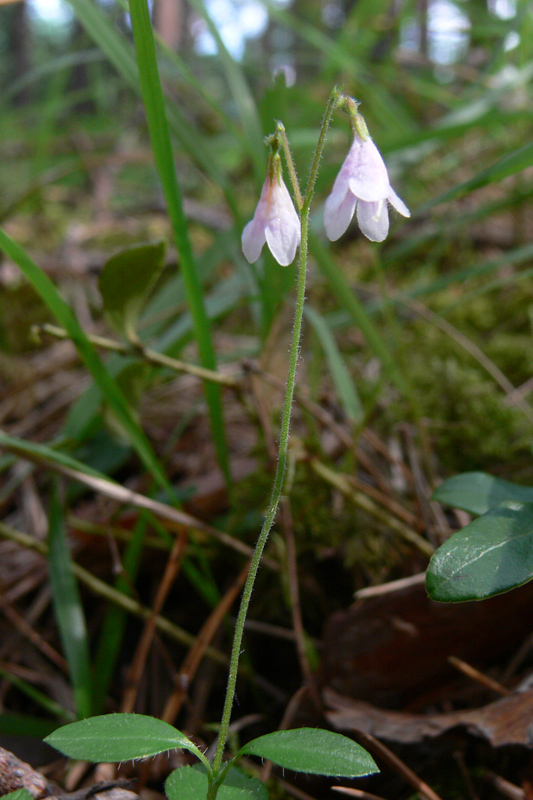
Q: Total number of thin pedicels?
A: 2